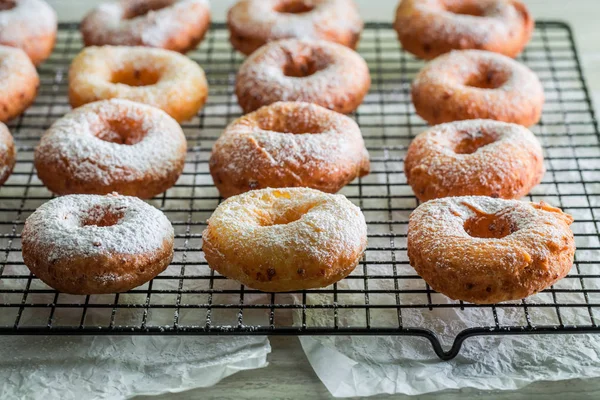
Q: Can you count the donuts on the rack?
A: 15